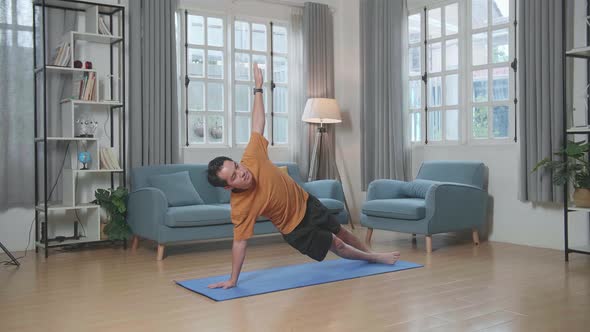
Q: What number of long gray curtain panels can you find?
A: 5